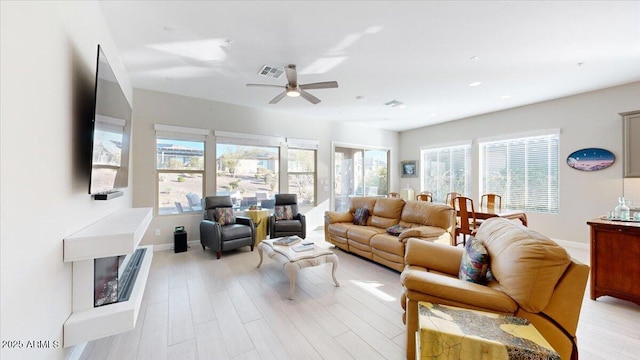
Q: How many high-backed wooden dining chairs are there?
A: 6